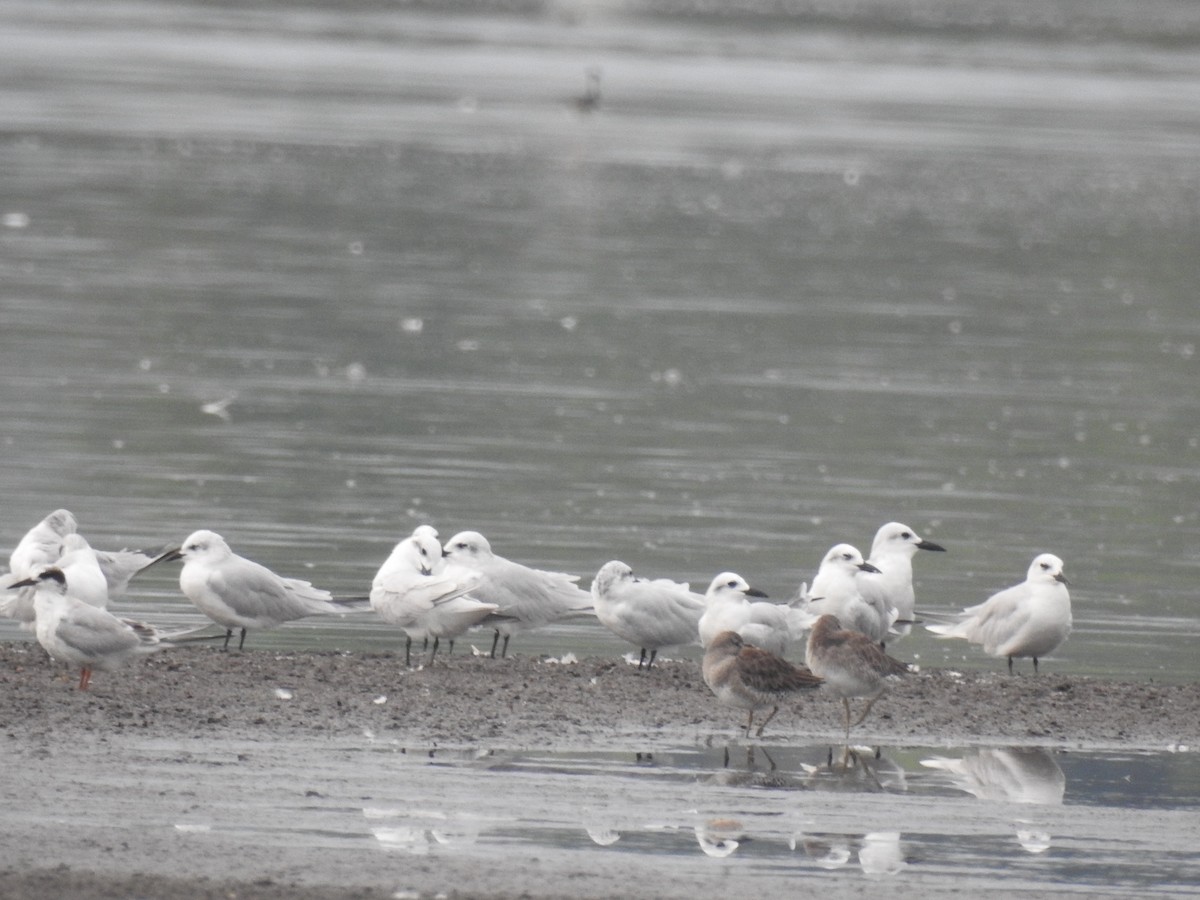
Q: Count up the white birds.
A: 12